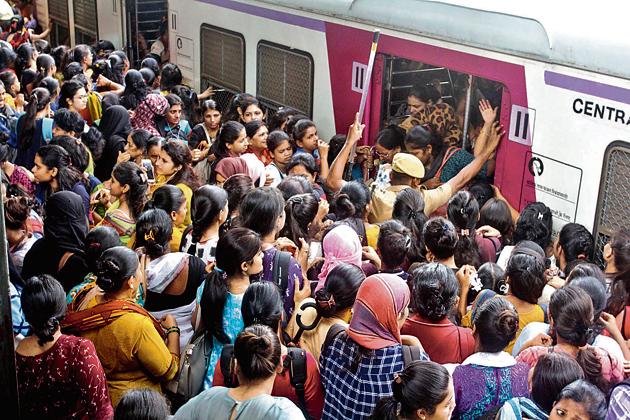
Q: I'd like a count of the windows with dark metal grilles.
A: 5